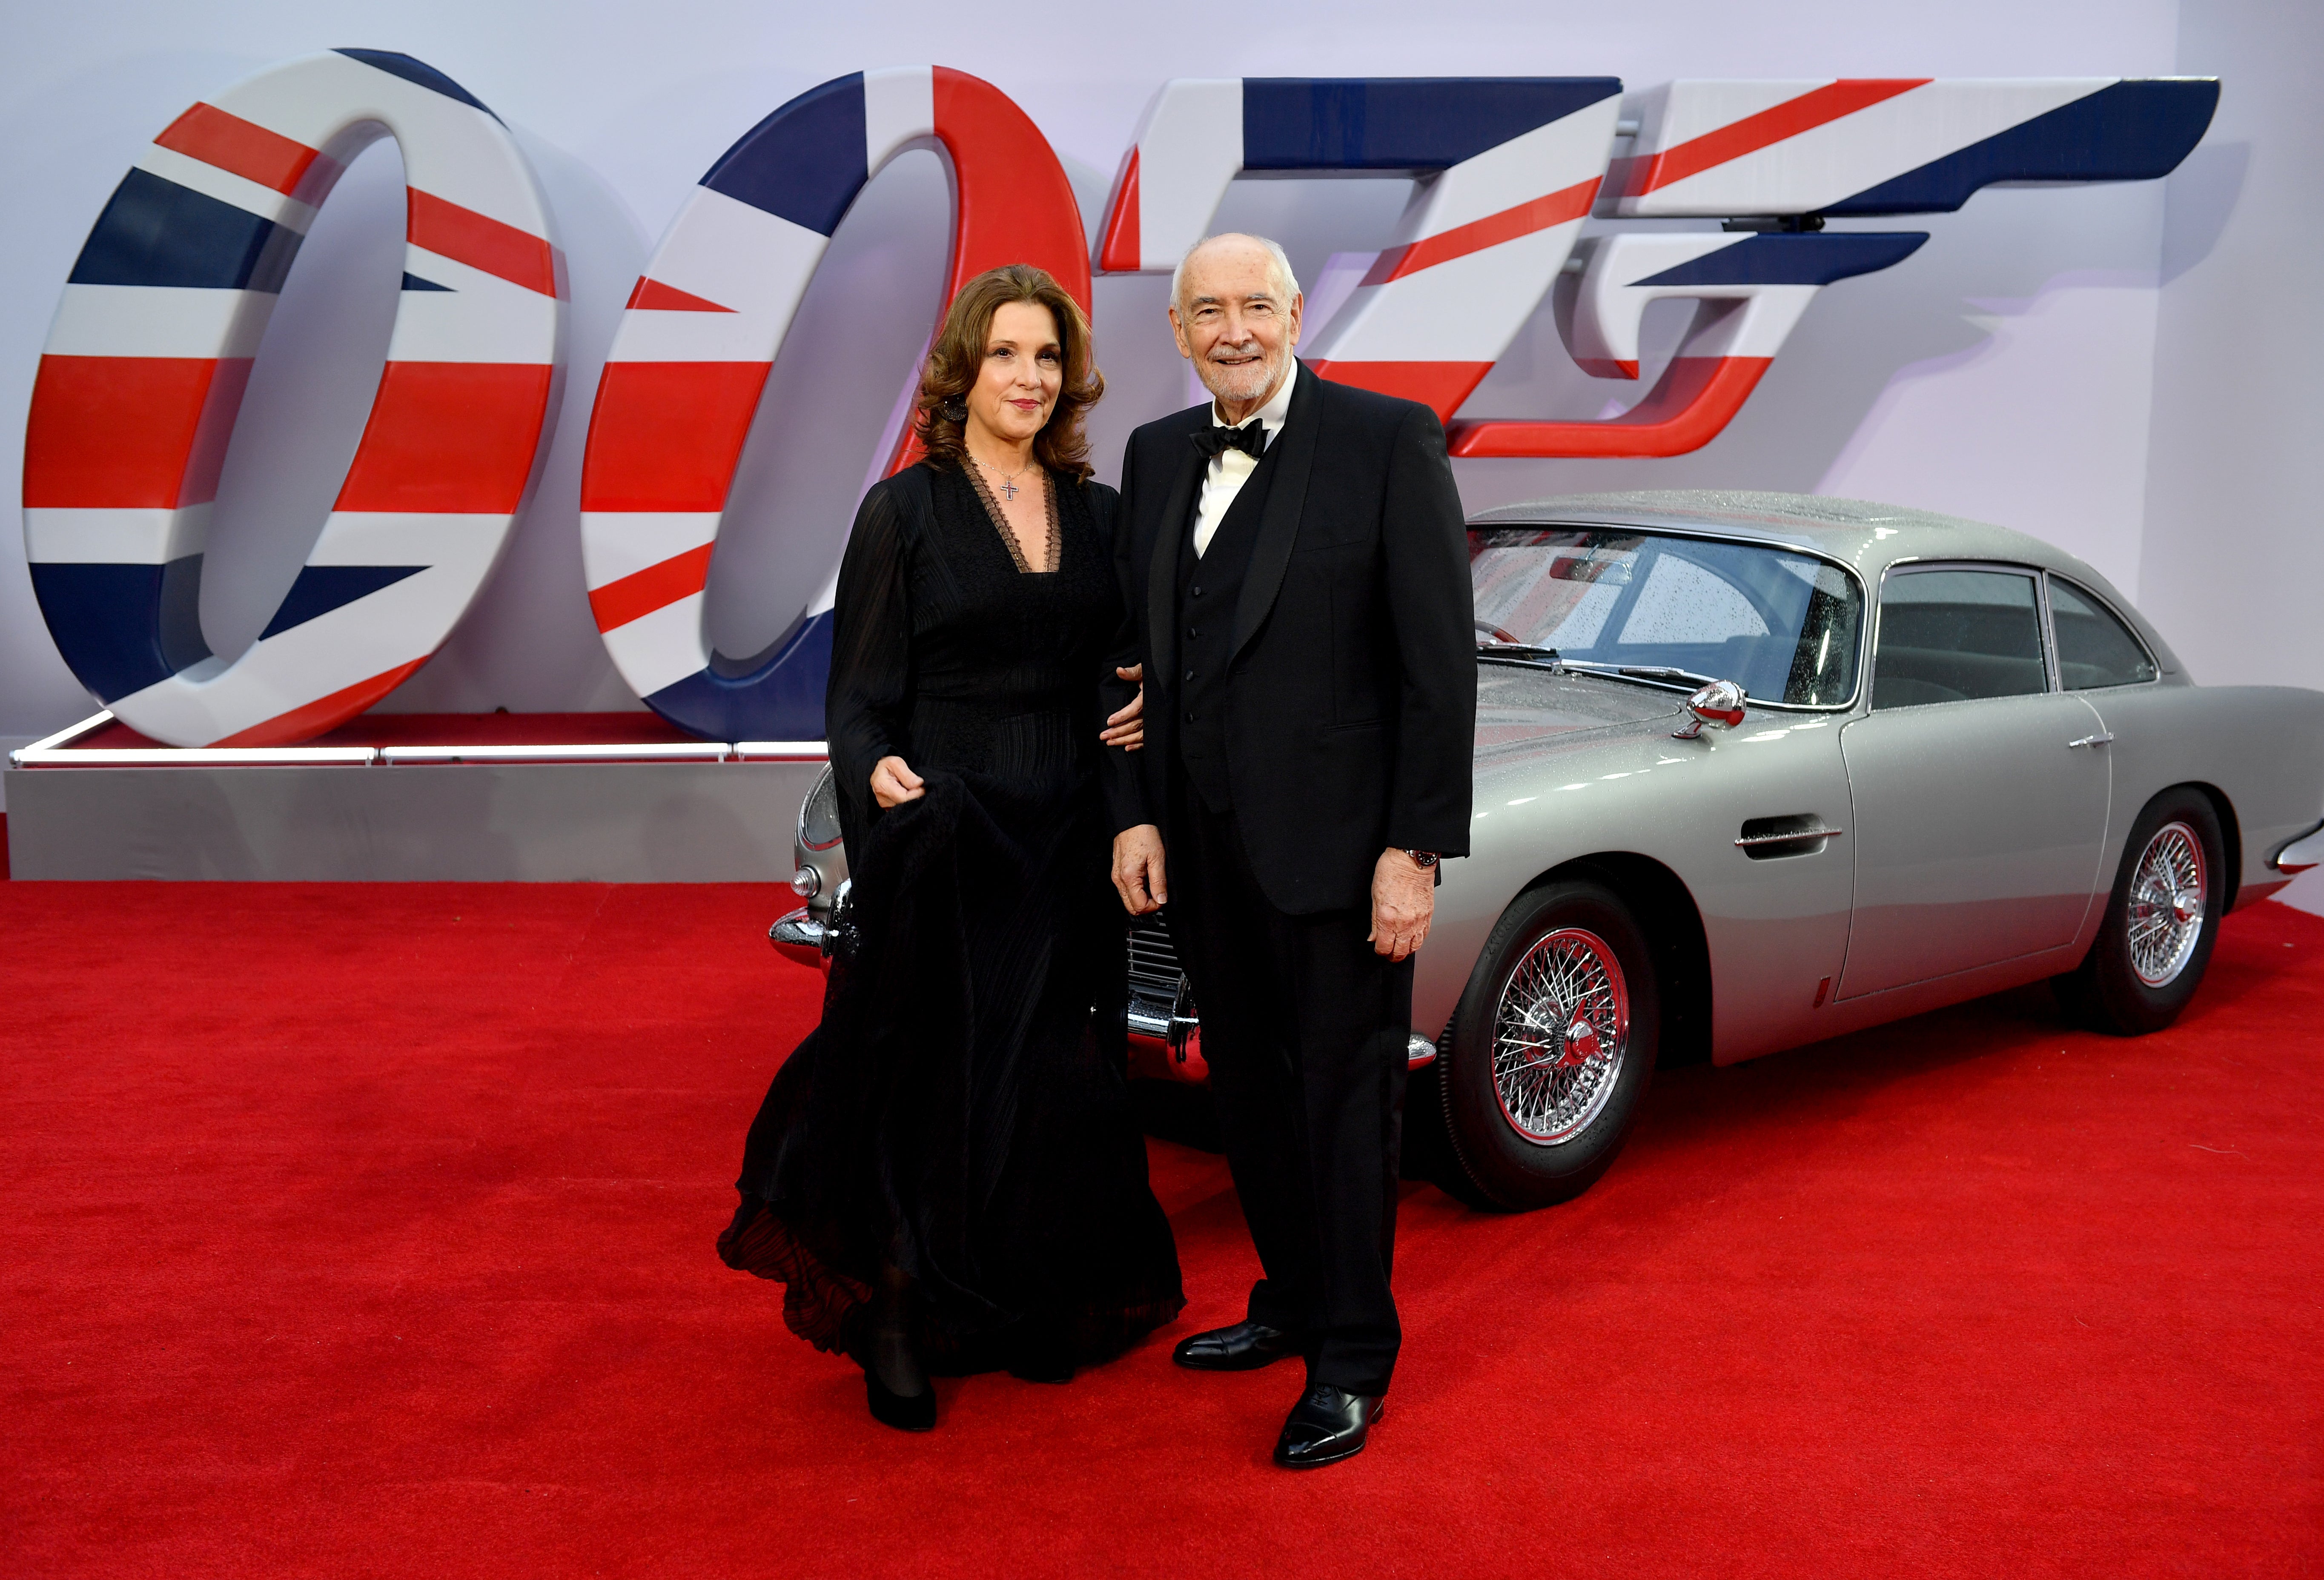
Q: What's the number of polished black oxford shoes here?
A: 2